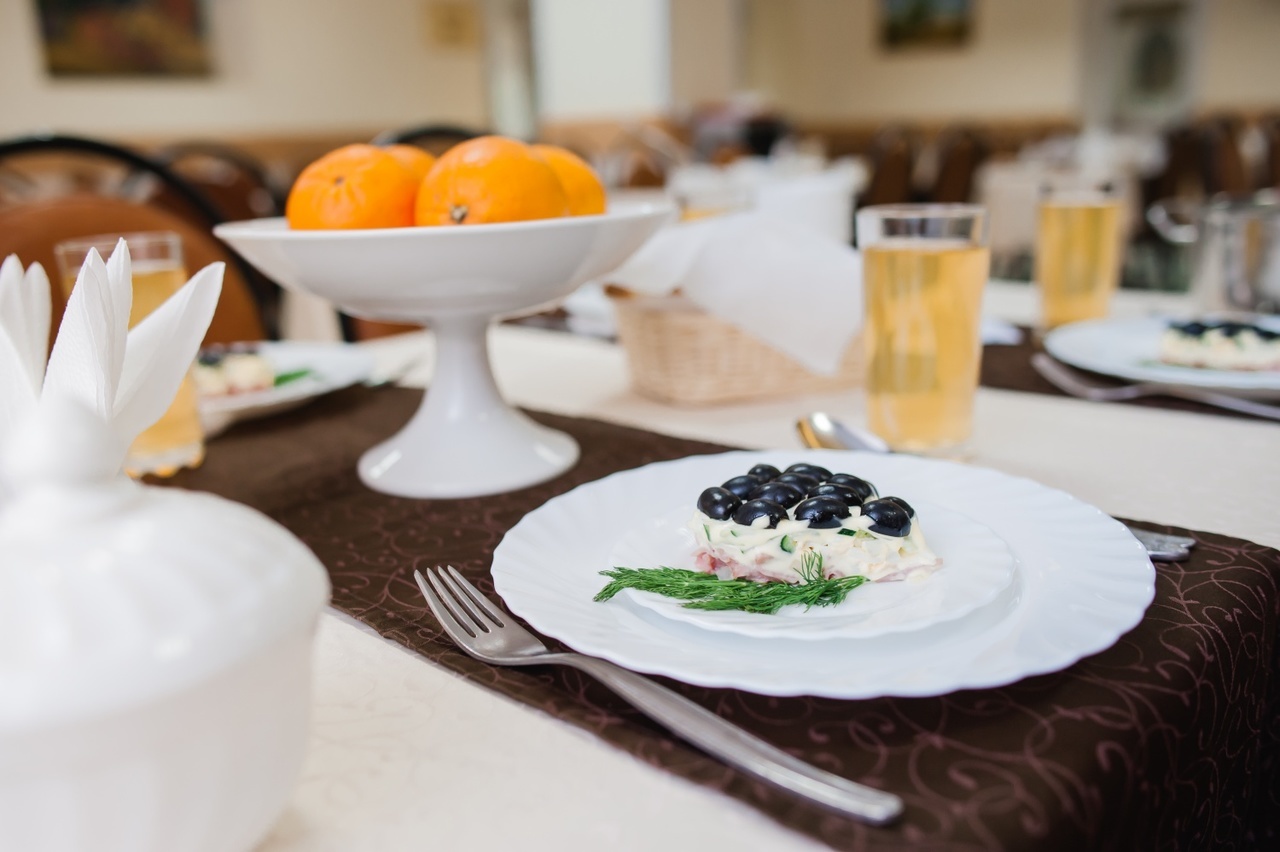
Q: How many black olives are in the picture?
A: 12